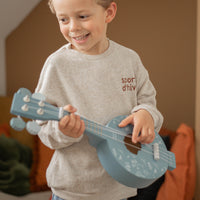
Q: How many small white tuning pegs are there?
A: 4